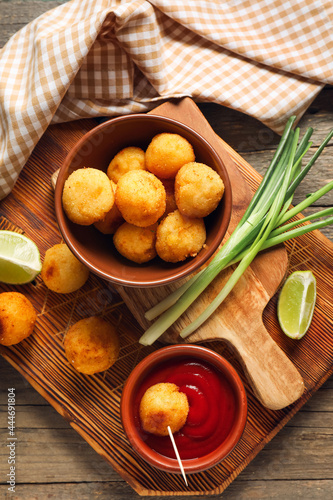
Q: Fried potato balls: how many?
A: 13